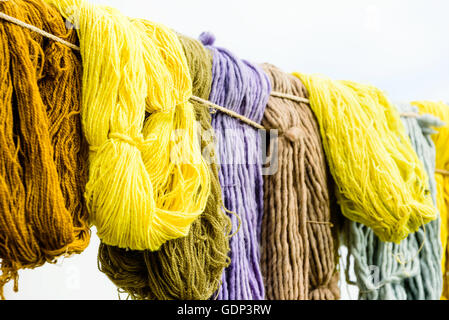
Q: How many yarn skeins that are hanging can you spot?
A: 8